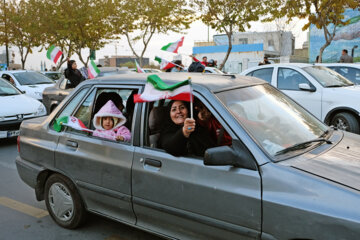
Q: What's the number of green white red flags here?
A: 7